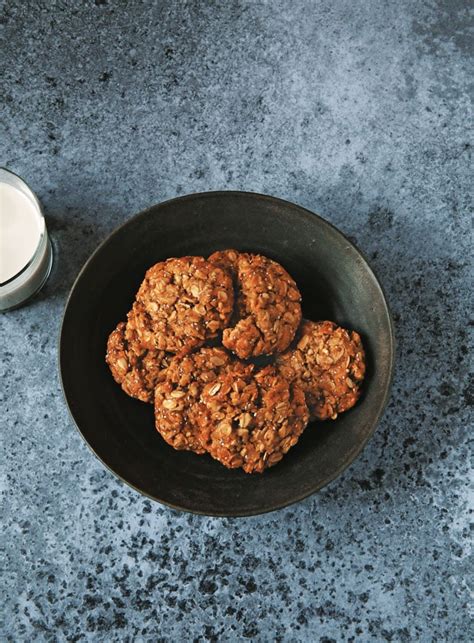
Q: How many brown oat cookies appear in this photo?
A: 6